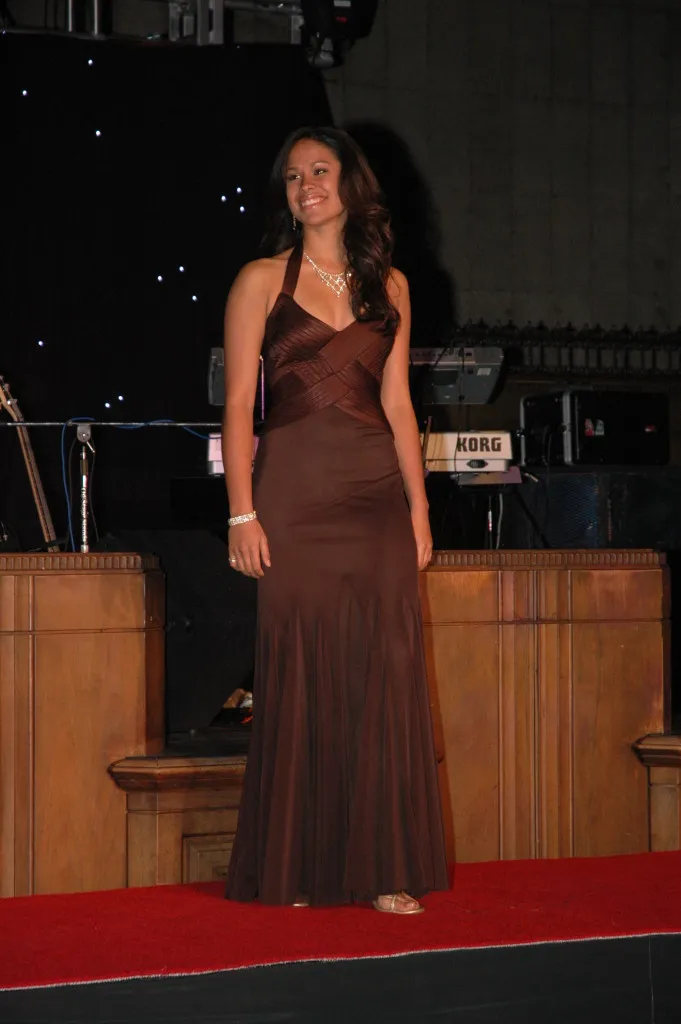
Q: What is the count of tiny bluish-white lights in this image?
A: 12